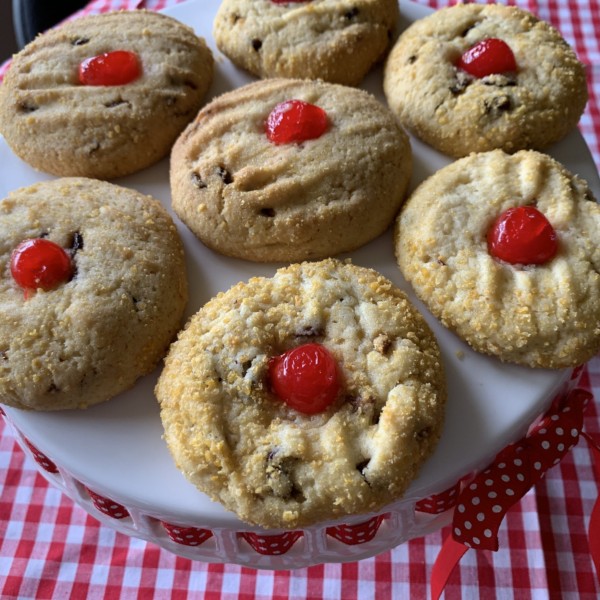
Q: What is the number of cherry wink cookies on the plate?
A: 7